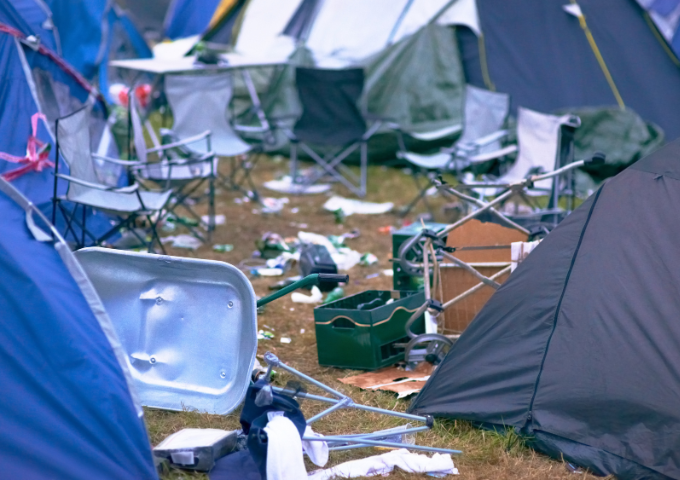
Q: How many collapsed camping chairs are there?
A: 1